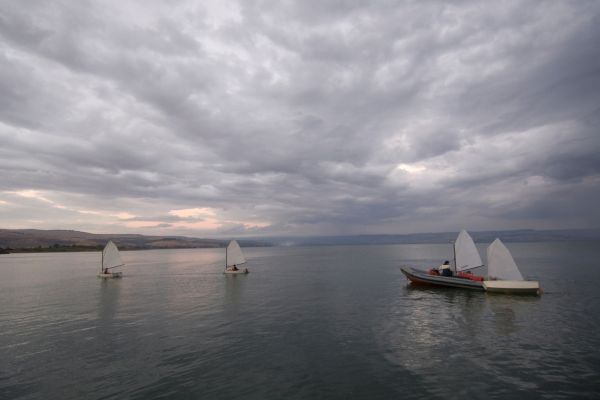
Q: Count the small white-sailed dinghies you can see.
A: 4